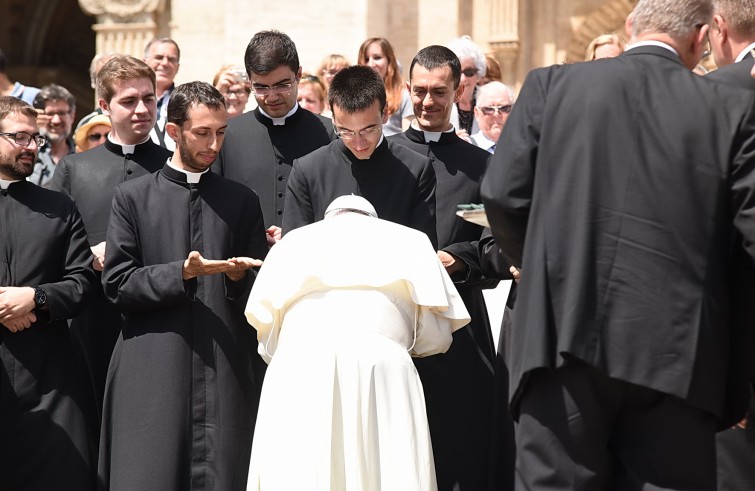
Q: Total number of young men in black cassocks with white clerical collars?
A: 6